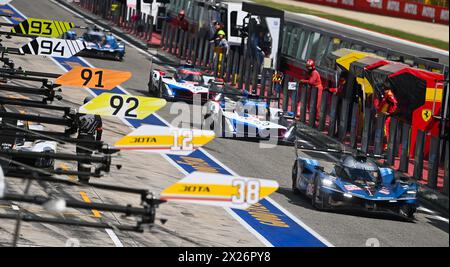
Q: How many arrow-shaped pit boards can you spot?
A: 6